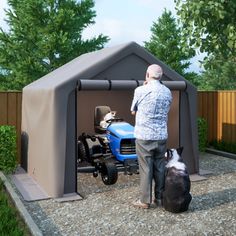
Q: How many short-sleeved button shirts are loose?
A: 1